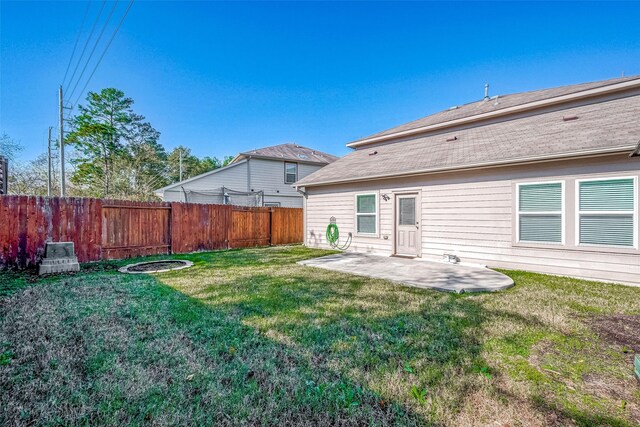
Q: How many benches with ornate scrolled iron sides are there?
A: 0